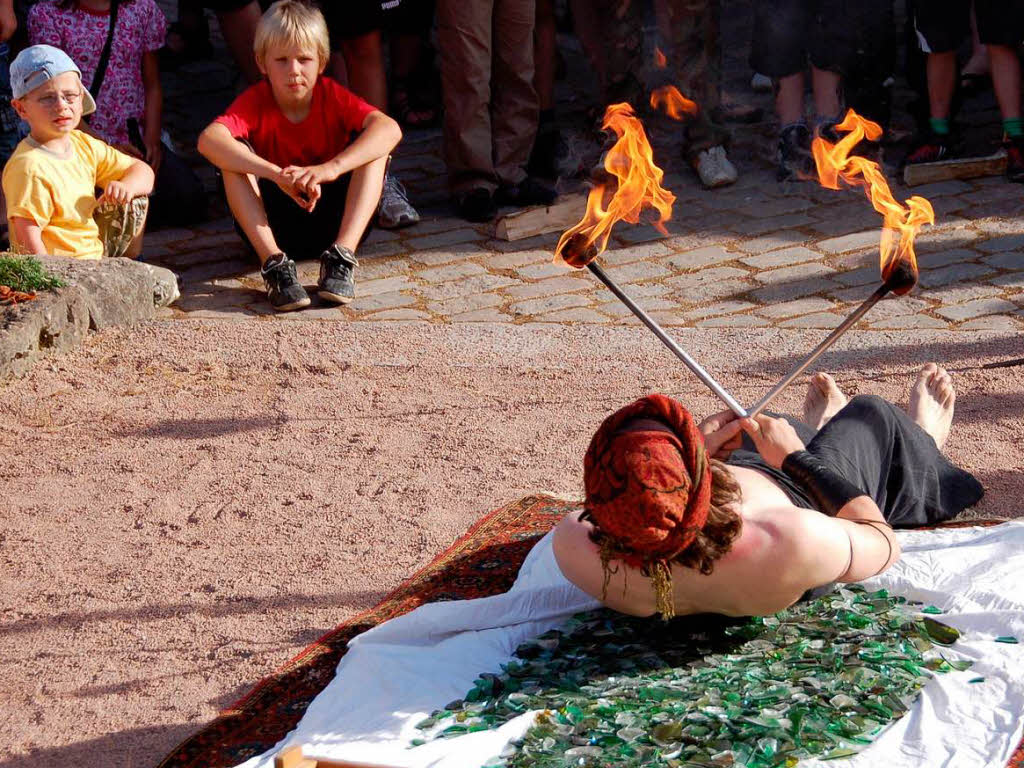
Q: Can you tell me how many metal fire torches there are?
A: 2